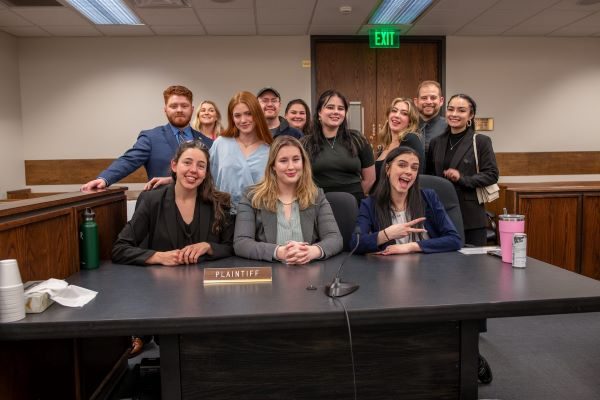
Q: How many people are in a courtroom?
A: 12